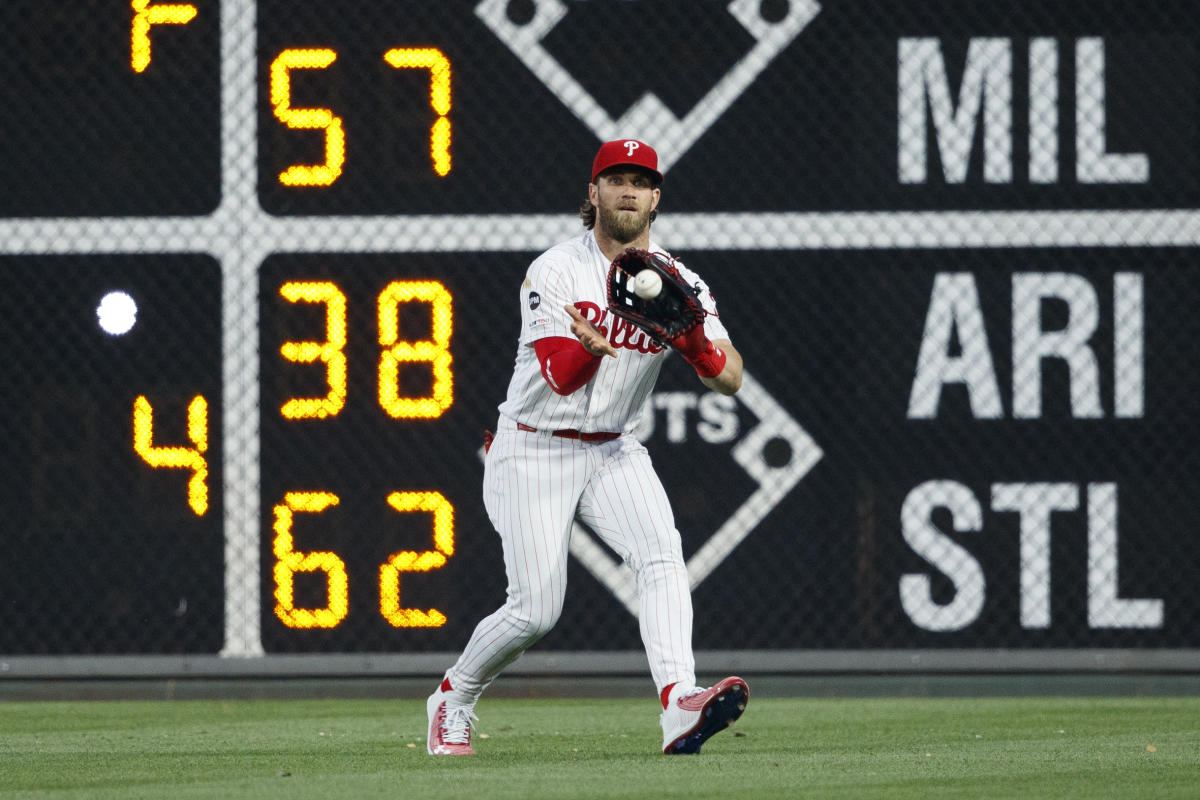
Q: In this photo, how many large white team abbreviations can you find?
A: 3